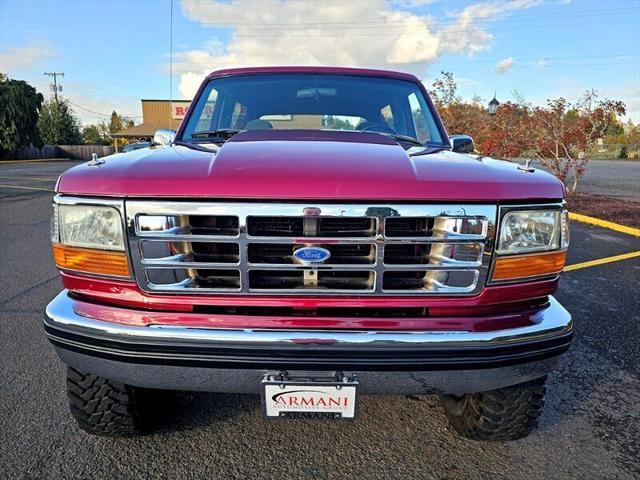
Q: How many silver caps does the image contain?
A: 2